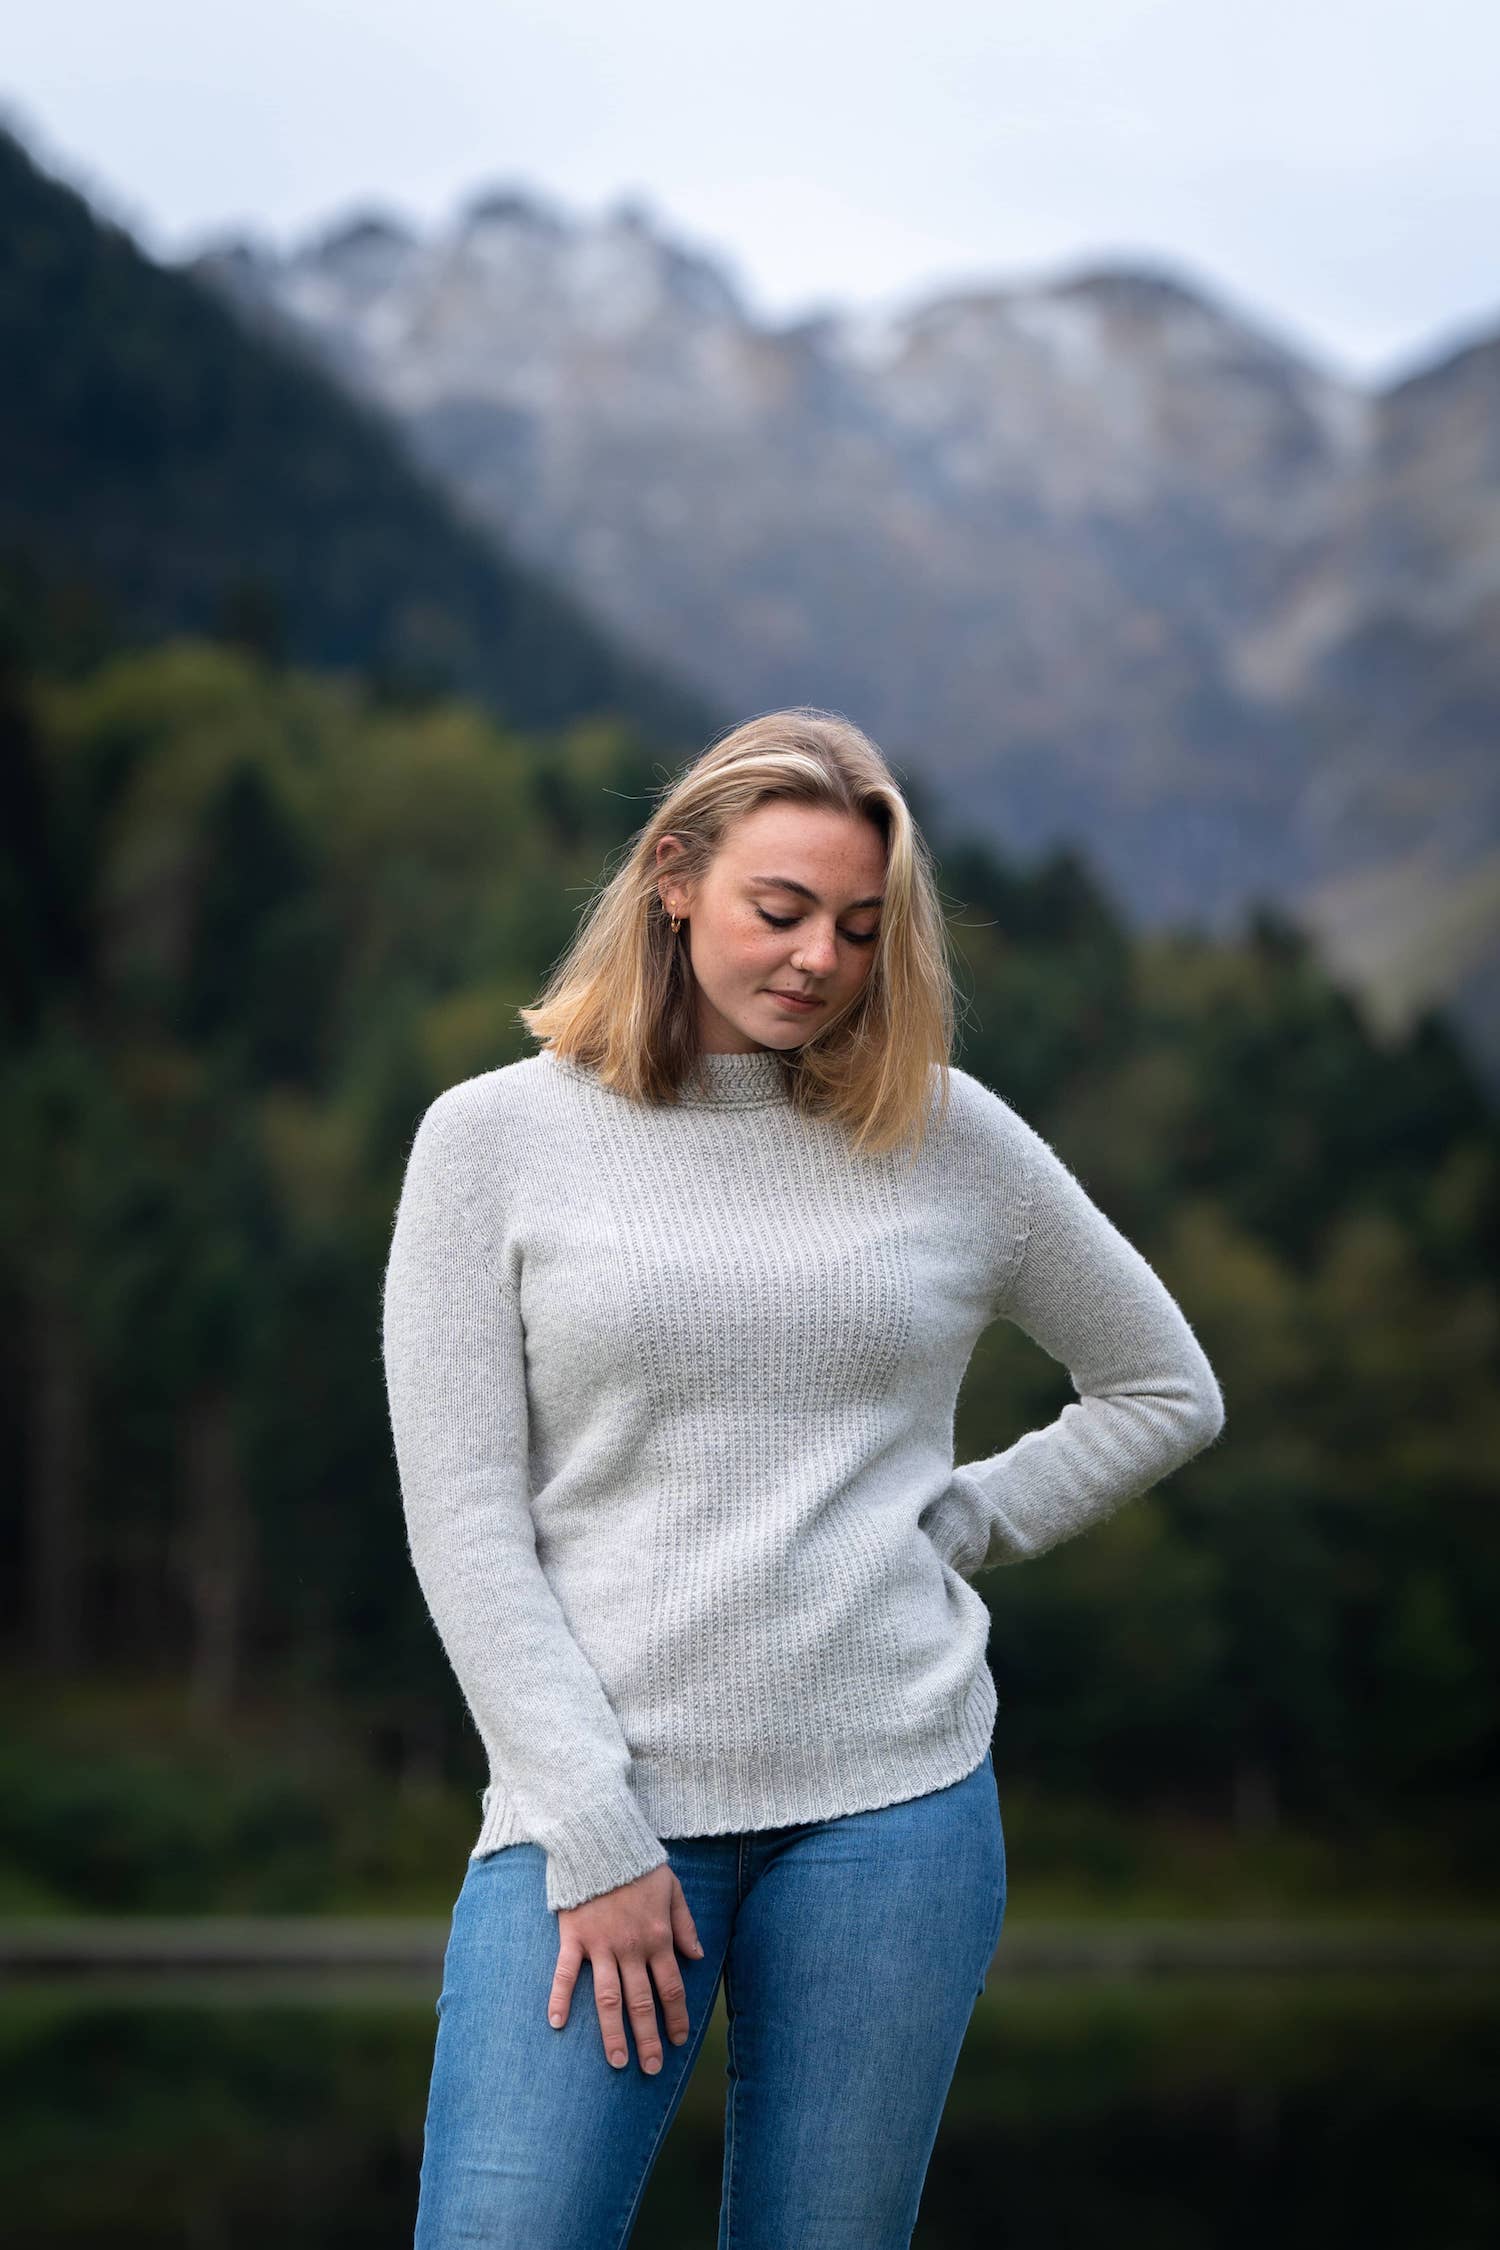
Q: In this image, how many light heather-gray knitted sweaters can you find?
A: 1